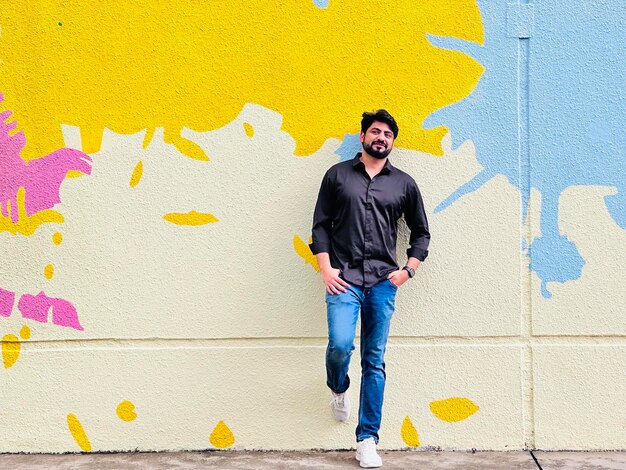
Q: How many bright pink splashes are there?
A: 3